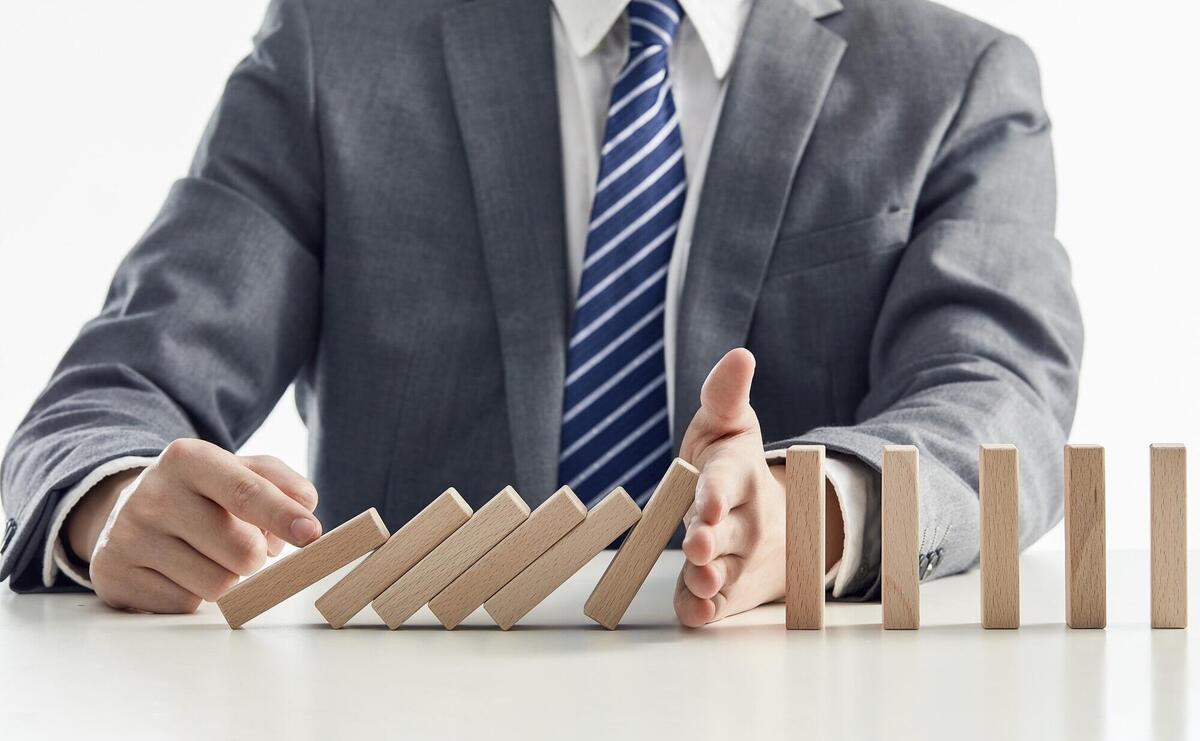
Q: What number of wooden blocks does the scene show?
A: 11